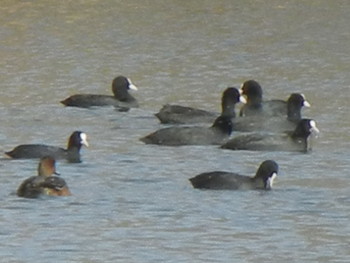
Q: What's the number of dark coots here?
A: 8